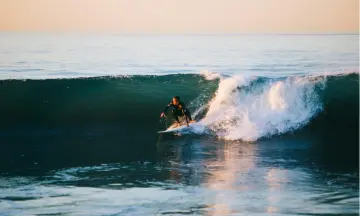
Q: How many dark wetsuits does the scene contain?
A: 1